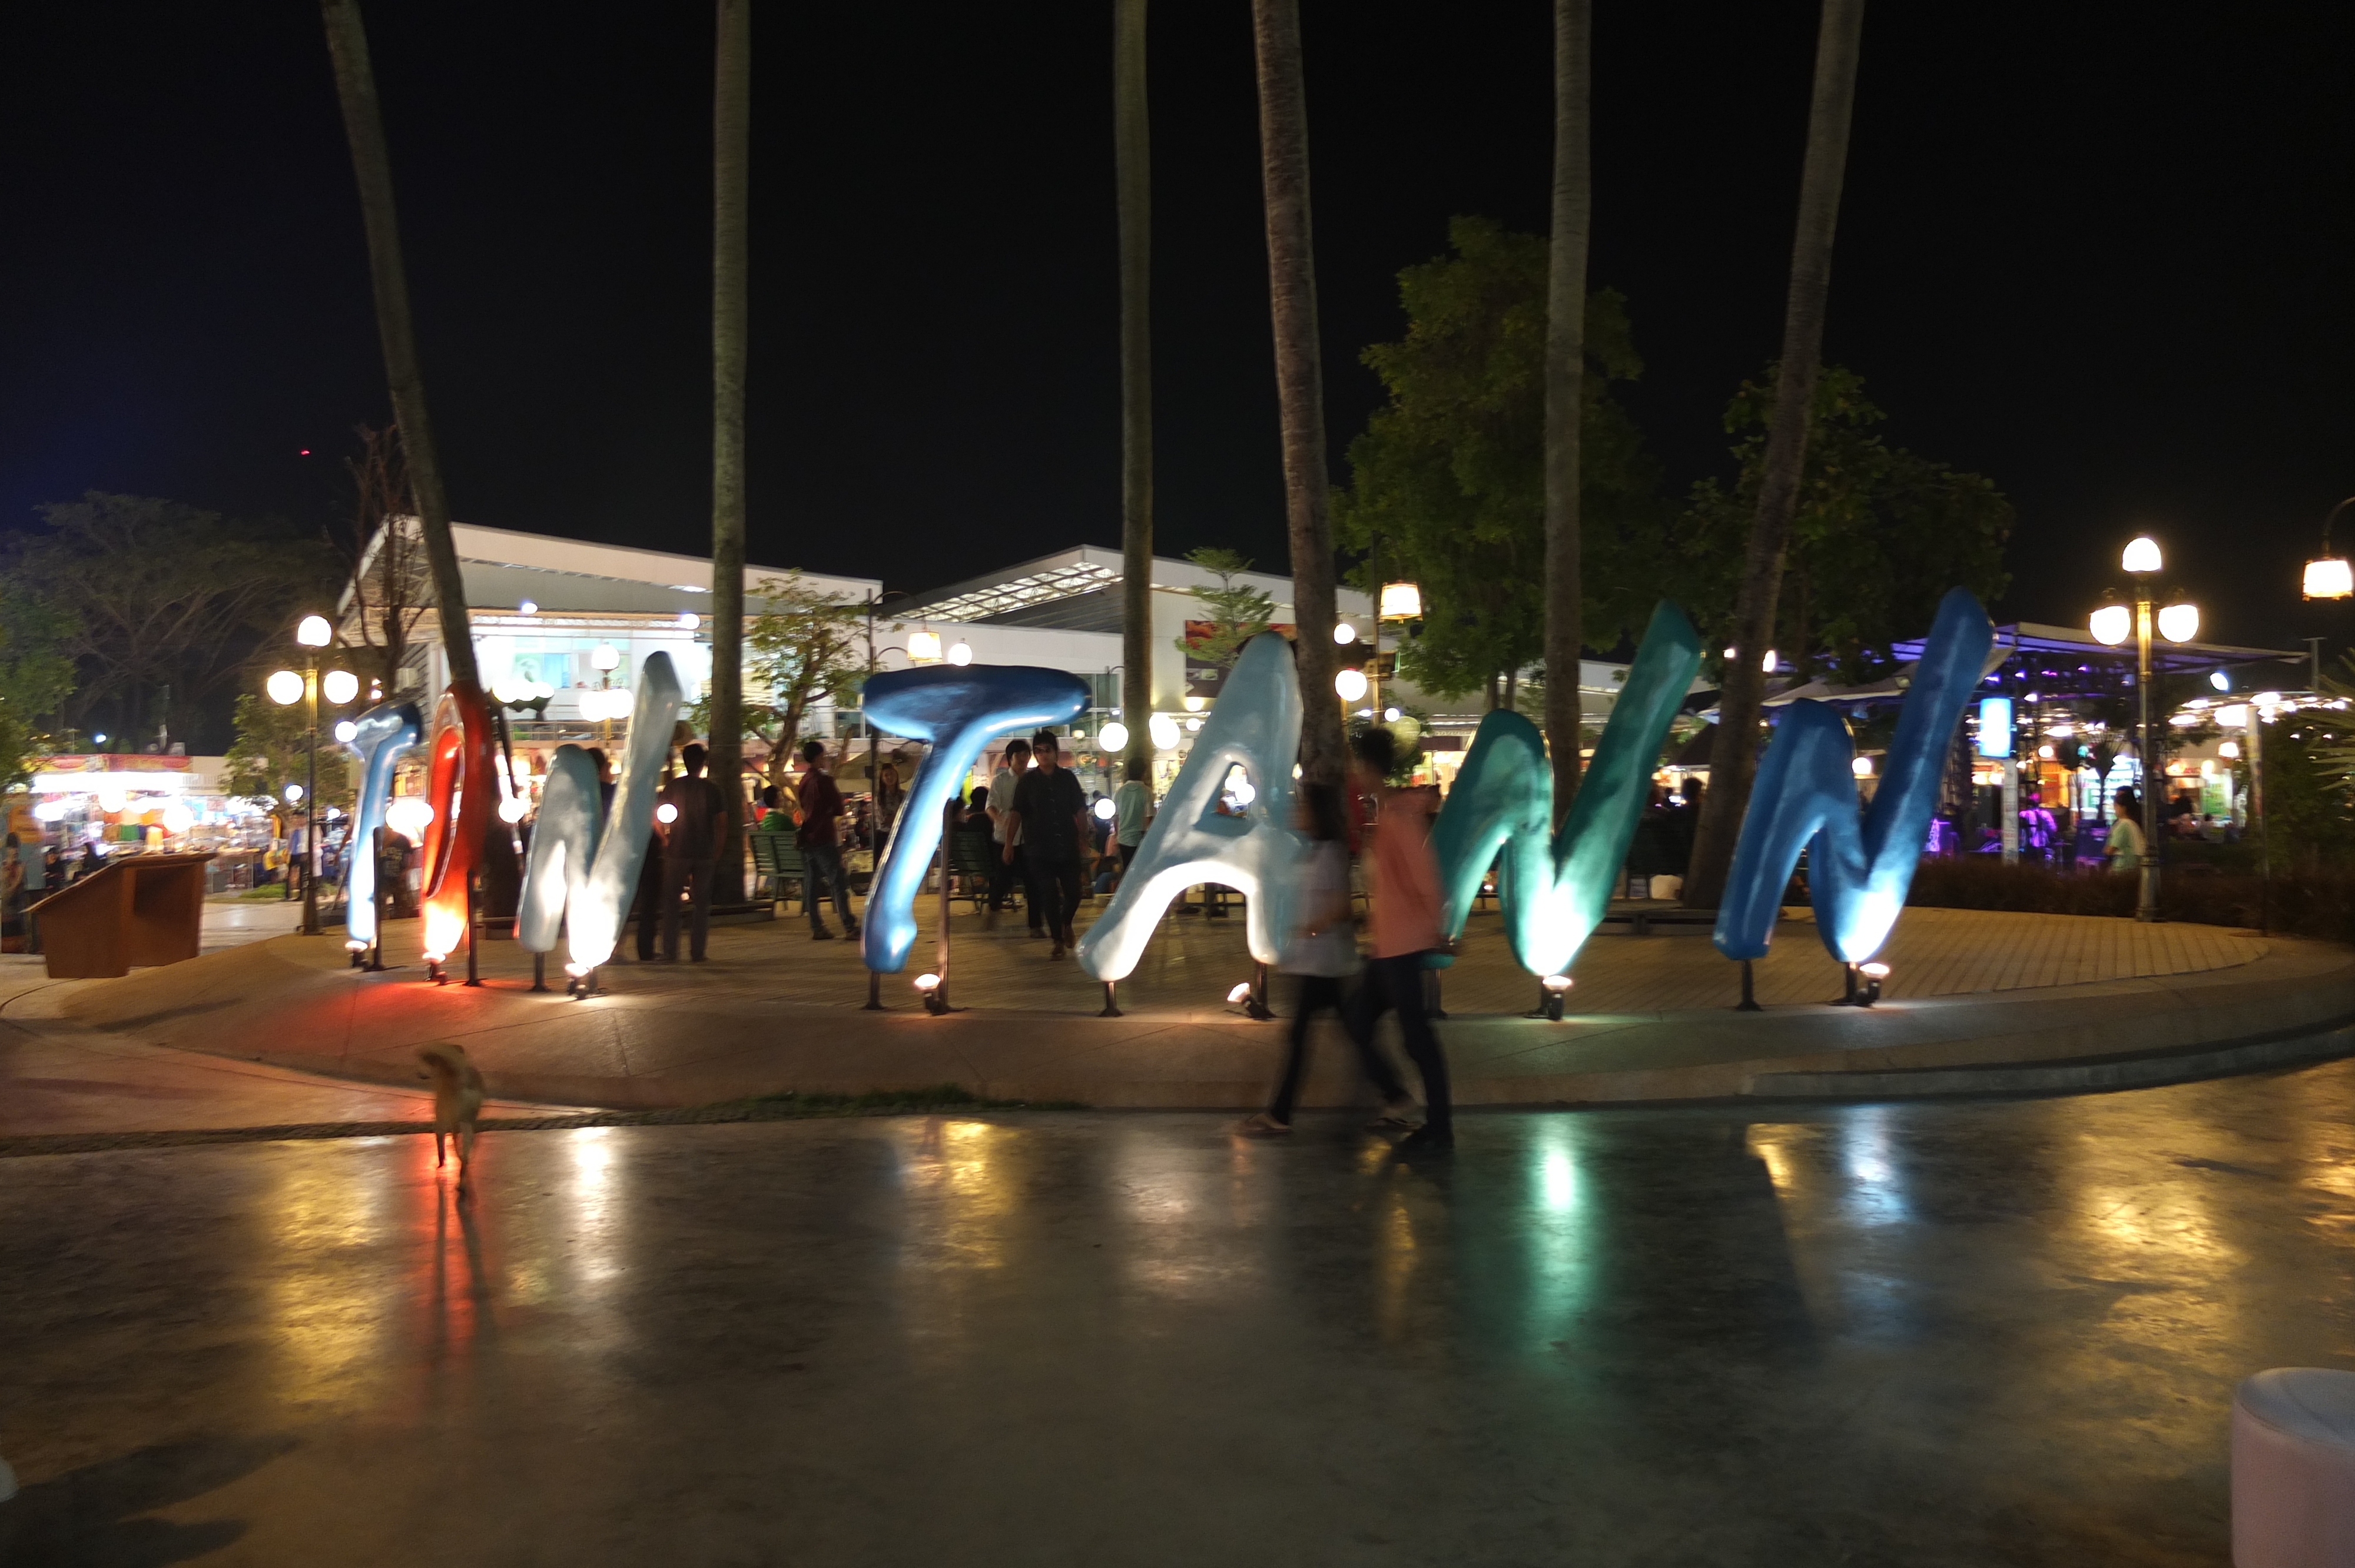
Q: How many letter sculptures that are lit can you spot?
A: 7